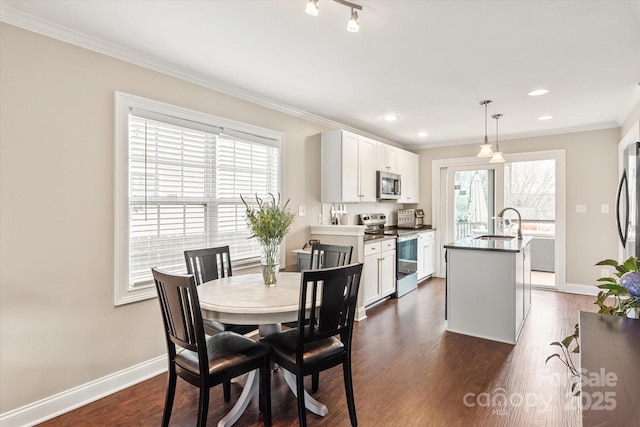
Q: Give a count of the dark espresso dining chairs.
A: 4